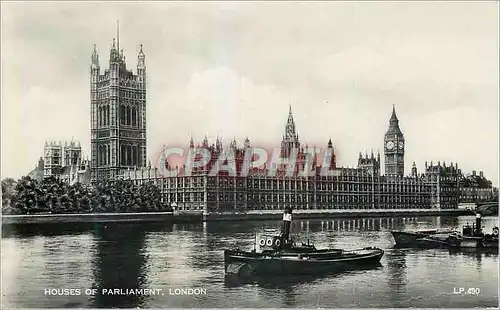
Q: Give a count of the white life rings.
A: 3